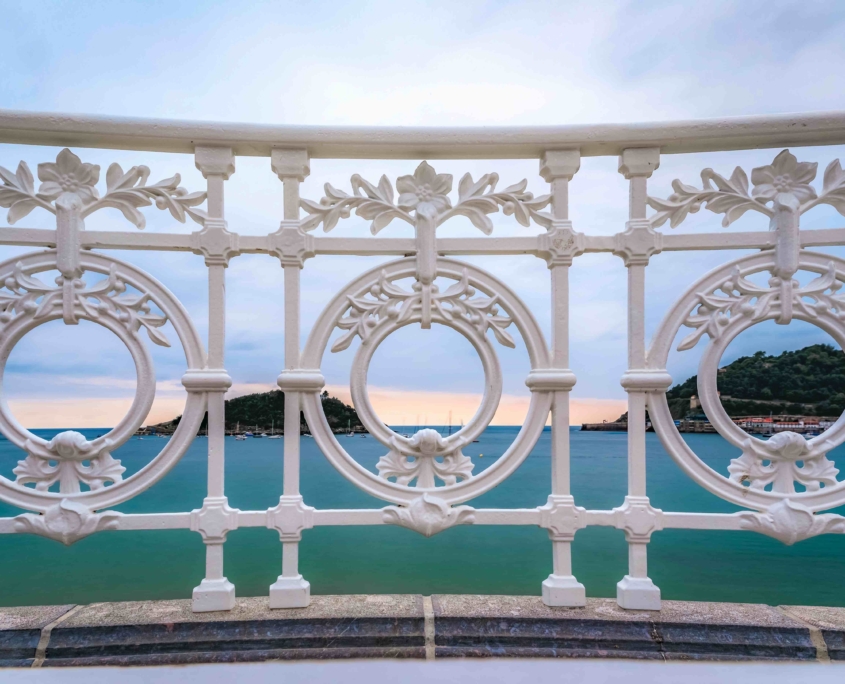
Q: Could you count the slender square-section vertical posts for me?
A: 4